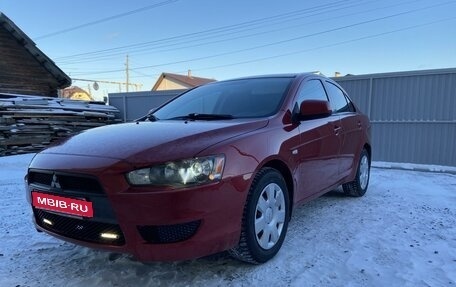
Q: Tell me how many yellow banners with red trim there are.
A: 0